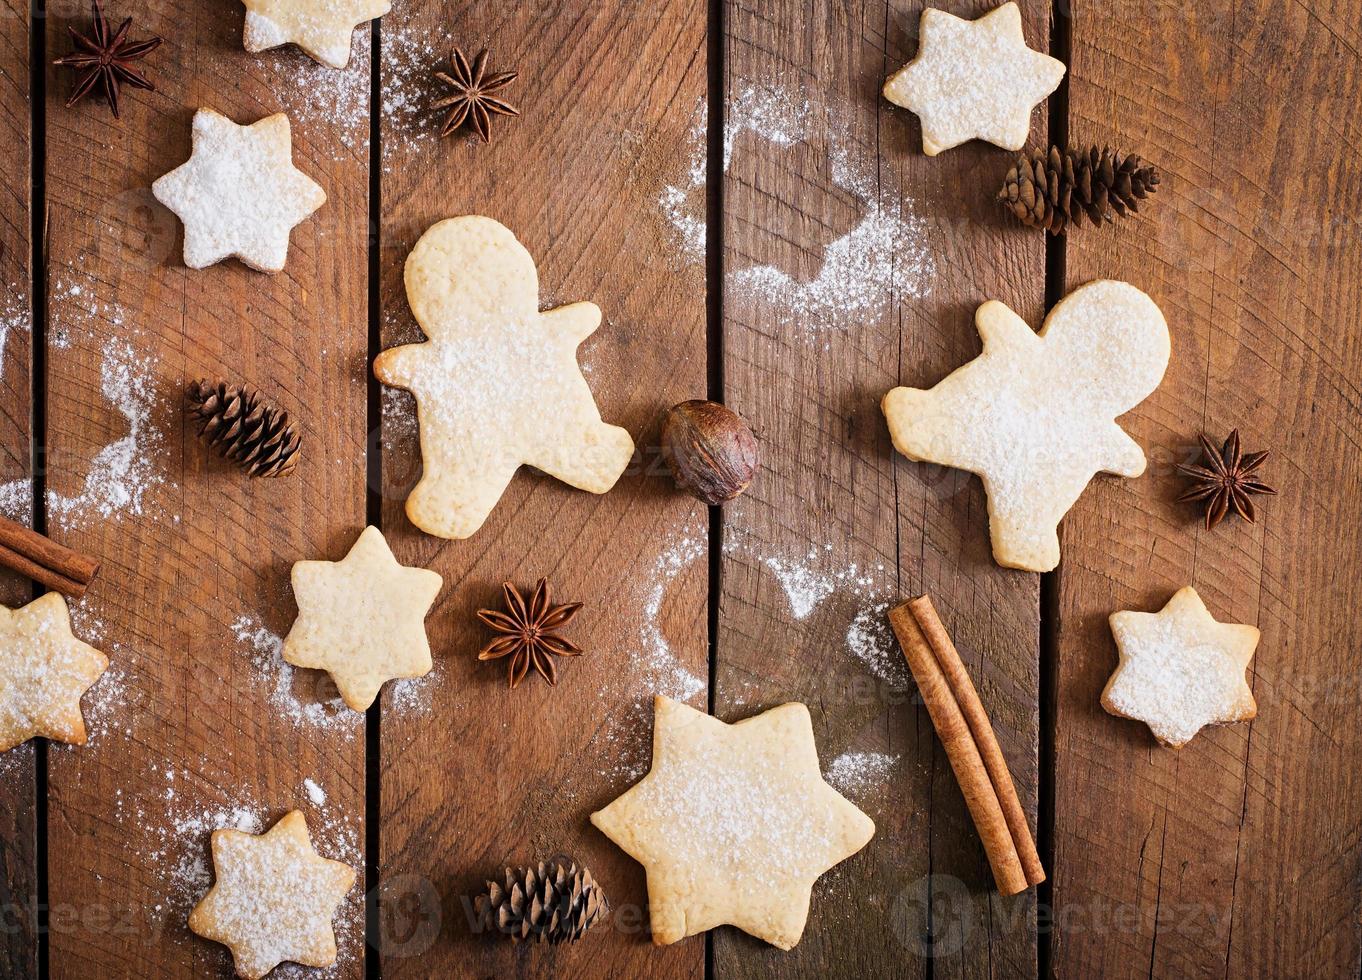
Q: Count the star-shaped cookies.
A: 8